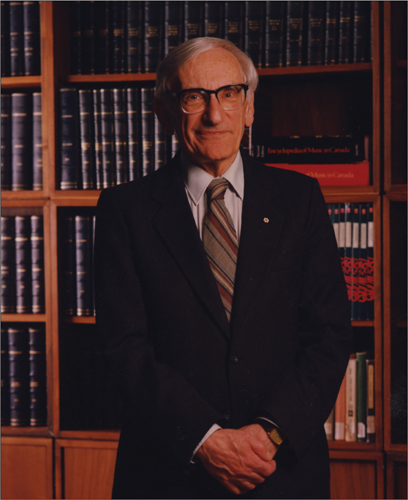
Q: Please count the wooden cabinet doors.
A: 4